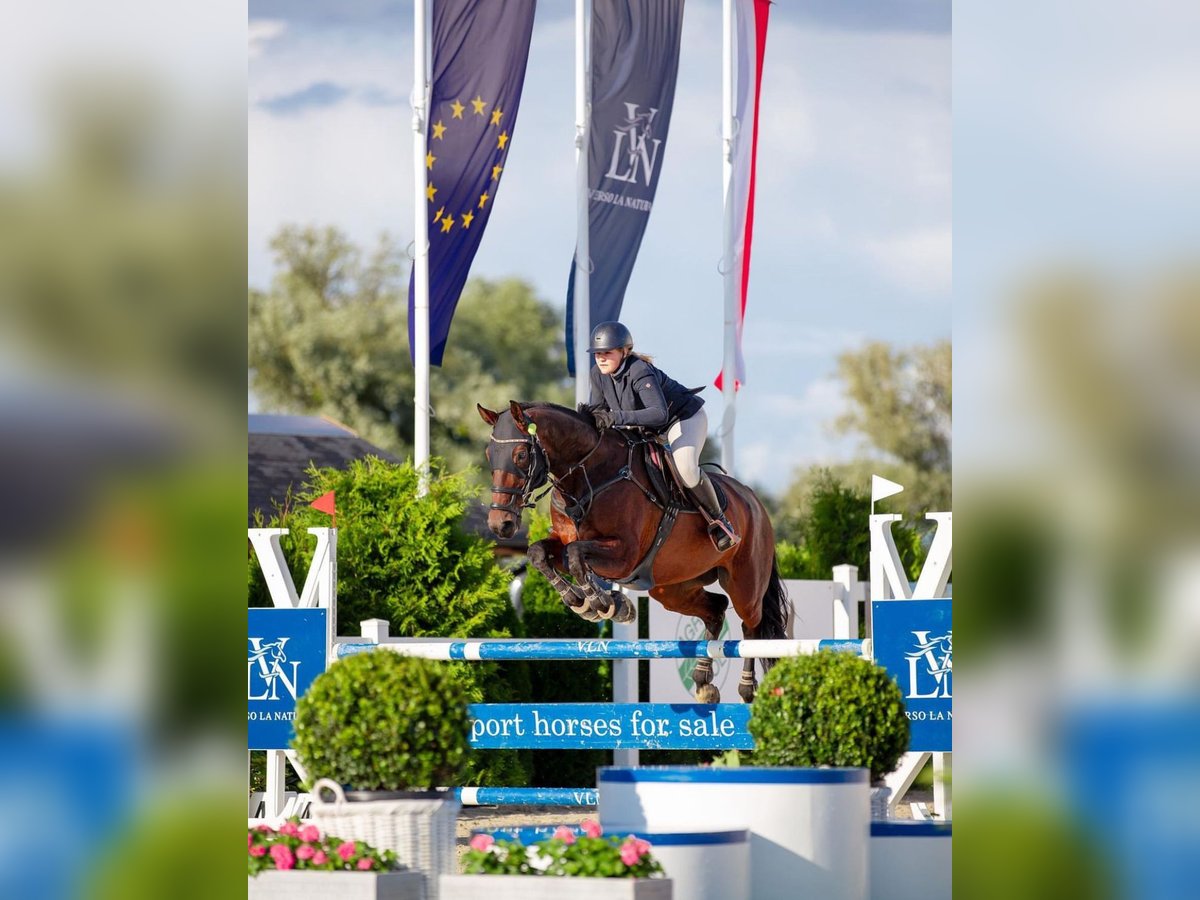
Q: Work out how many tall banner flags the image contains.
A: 3